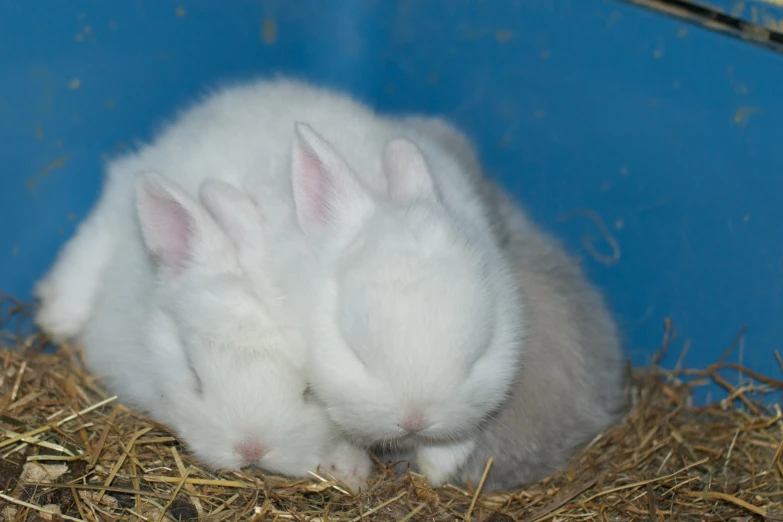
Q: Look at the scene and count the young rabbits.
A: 3